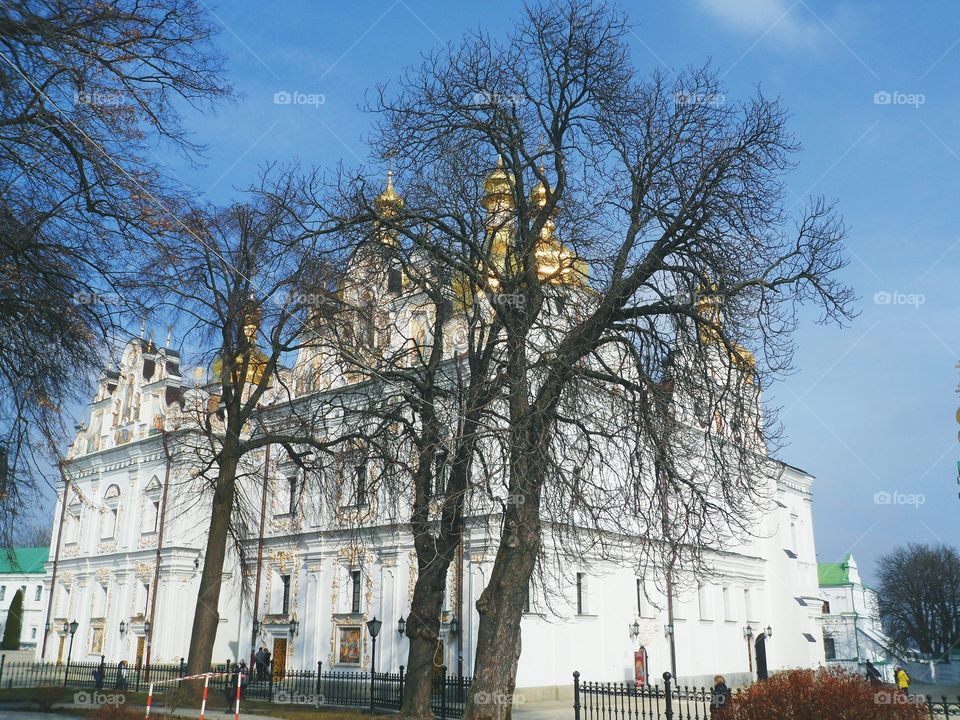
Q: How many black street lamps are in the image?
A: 2